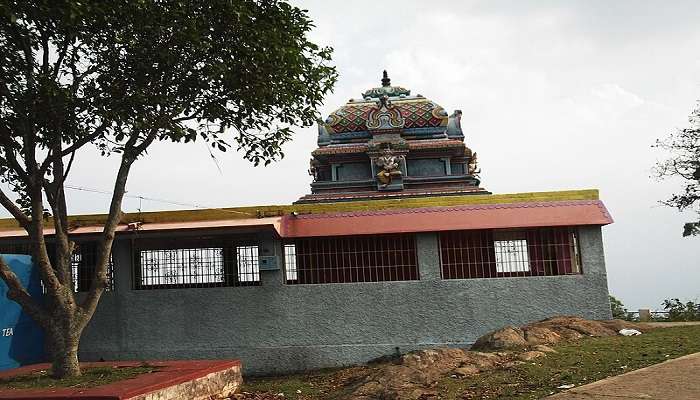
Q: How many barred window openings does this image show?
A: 4